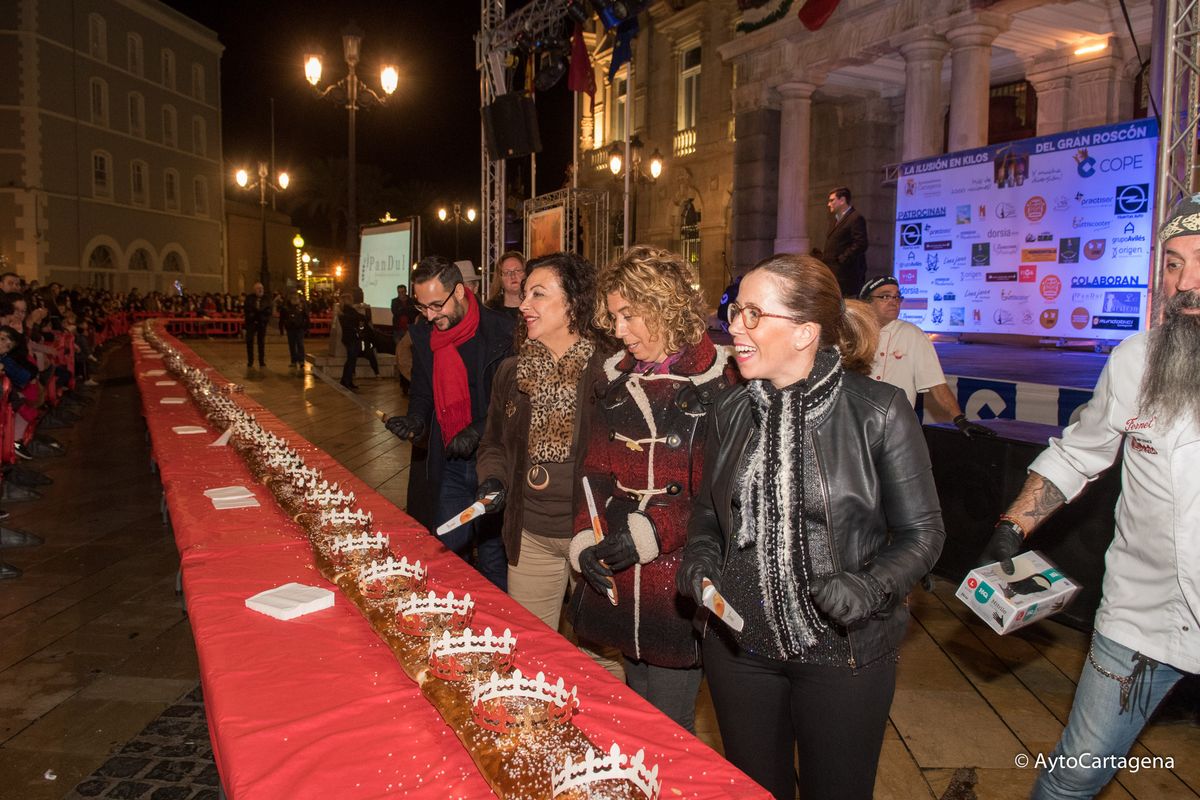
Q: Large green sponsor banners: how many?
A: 0